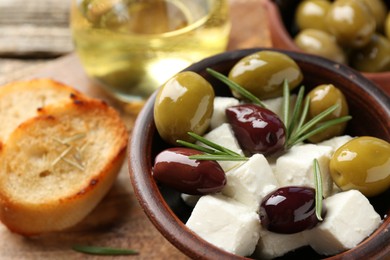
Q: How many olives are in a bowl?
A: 7